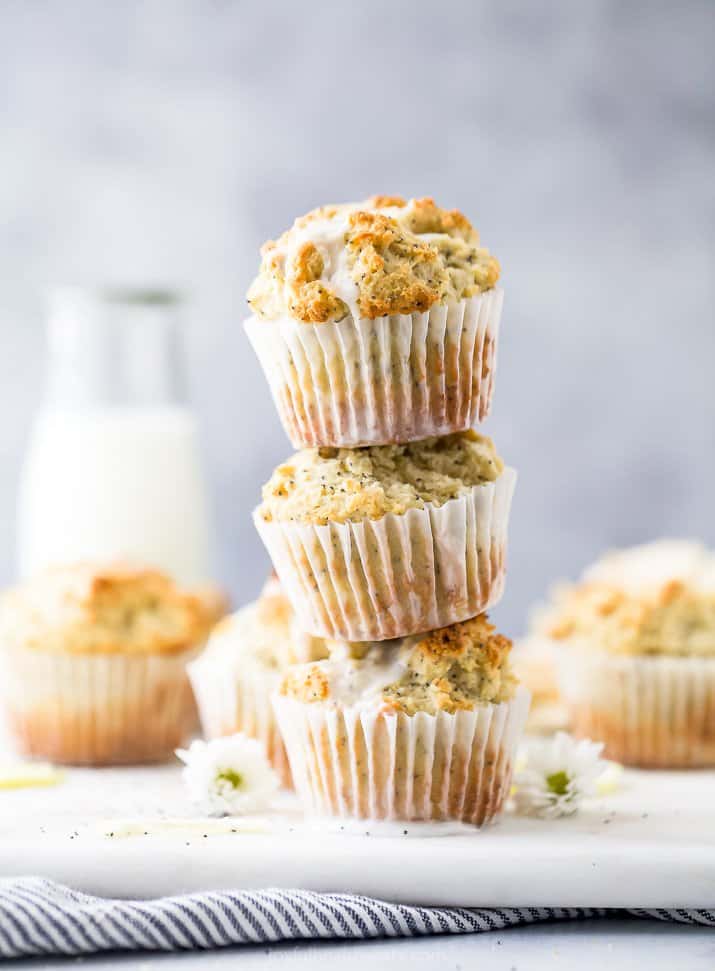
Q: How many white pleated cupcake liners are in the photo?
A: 6